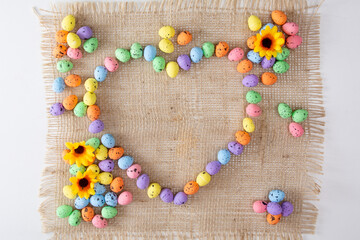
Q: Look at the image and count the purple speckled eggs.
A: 14